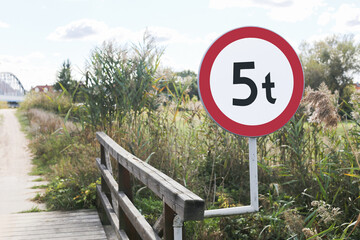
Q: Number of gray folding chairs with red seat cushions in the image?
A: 0